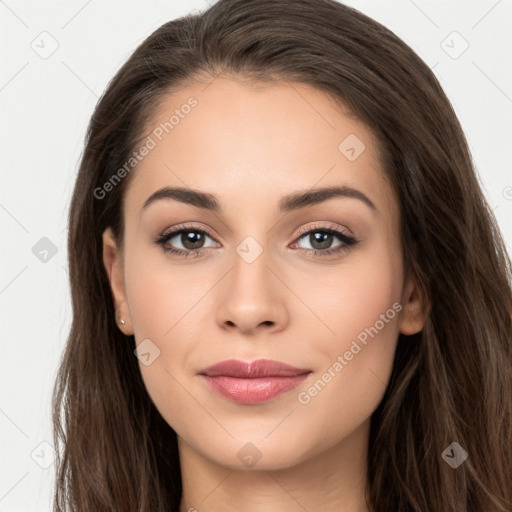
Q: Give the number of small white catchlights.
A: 4